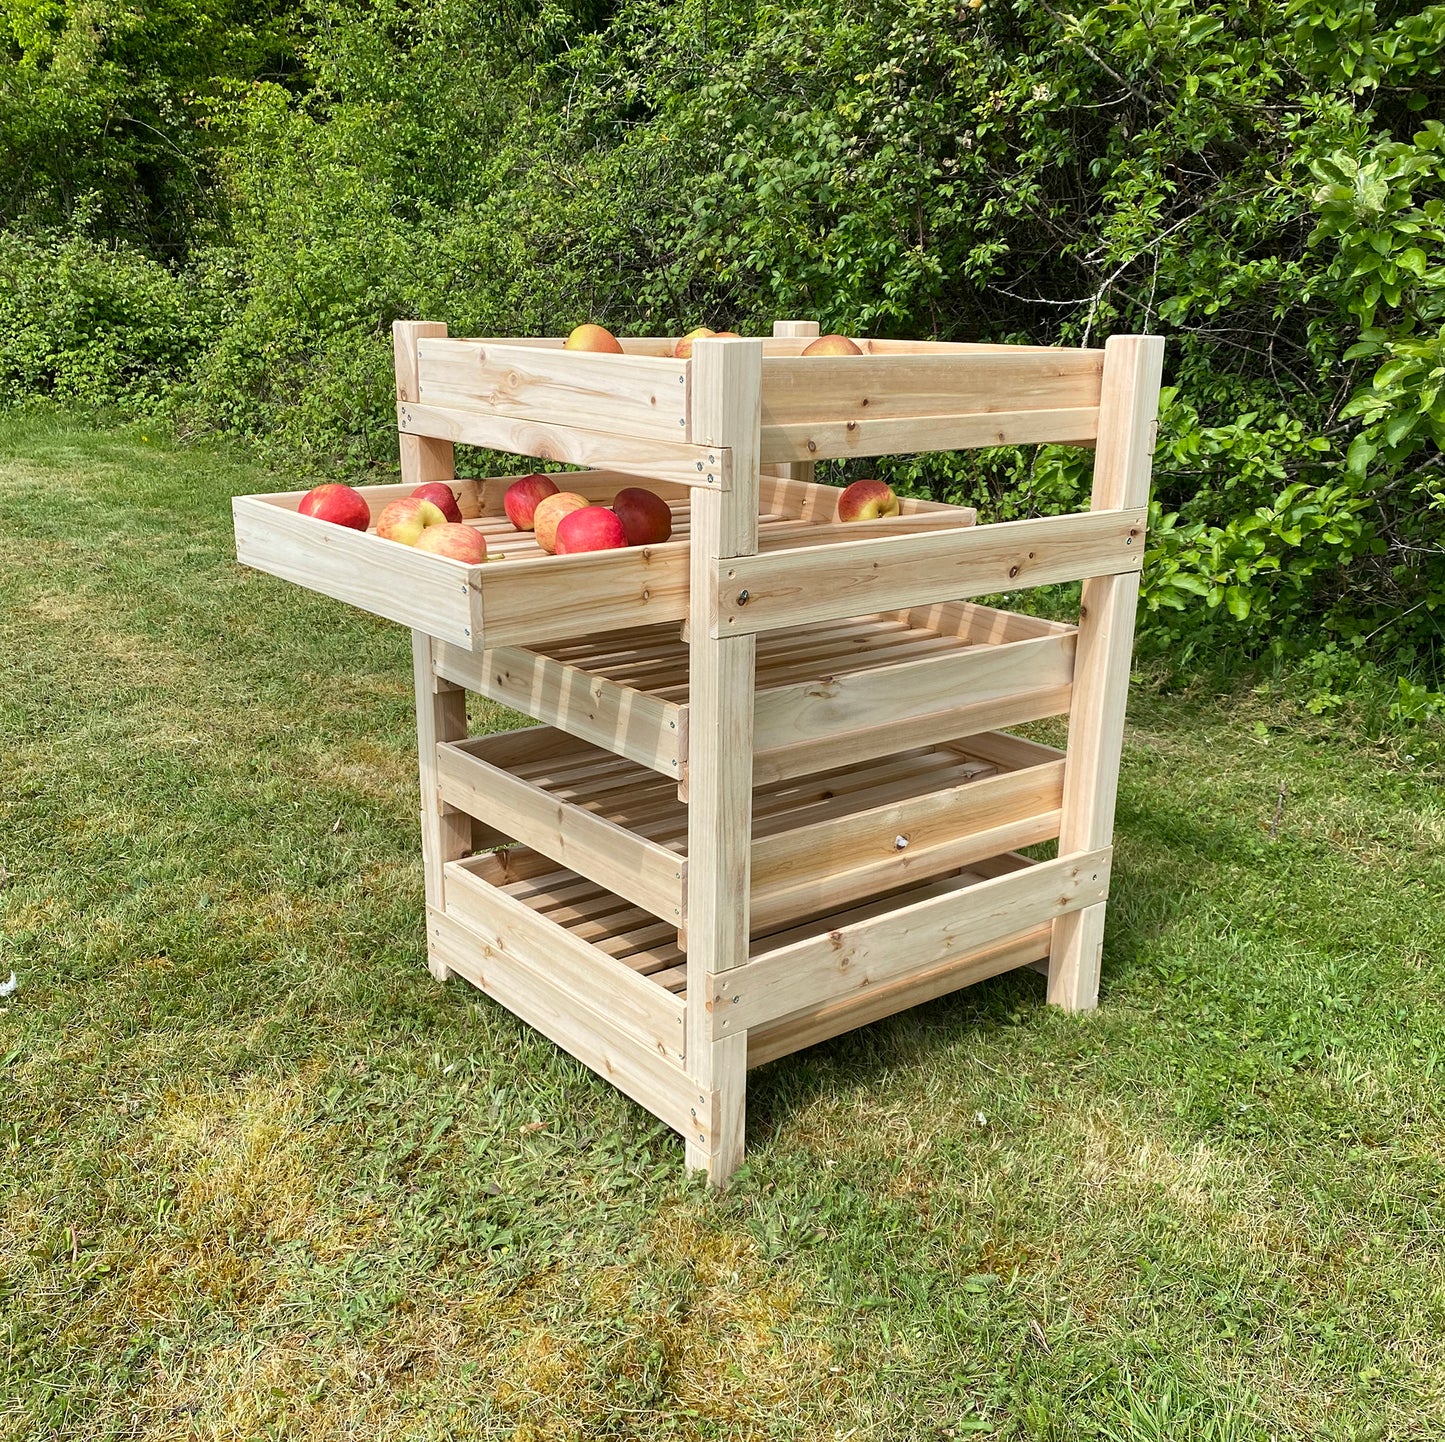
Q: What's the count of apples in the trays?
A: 13